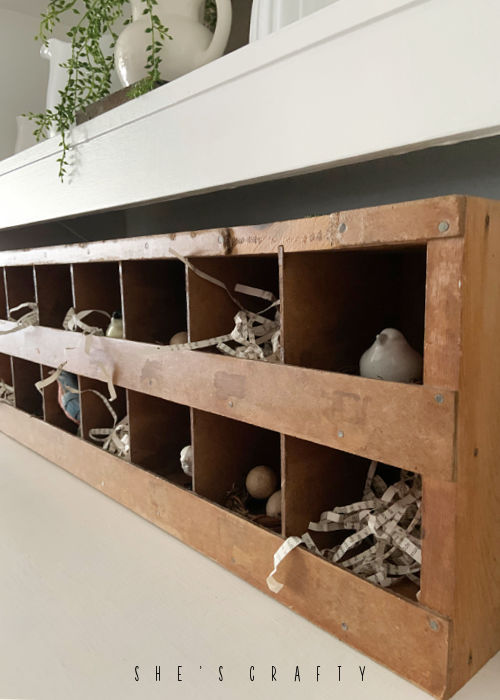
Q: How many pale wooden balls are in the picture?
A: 3